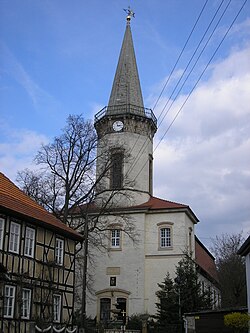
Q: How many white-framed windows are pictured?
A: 9